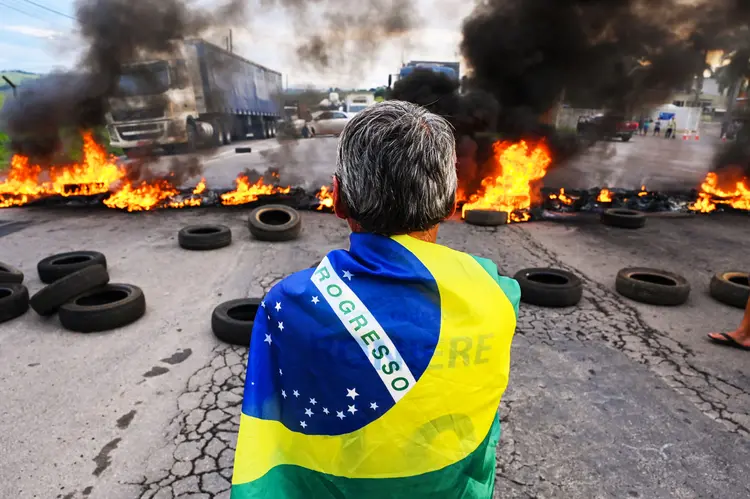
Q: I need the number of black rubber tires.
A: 13